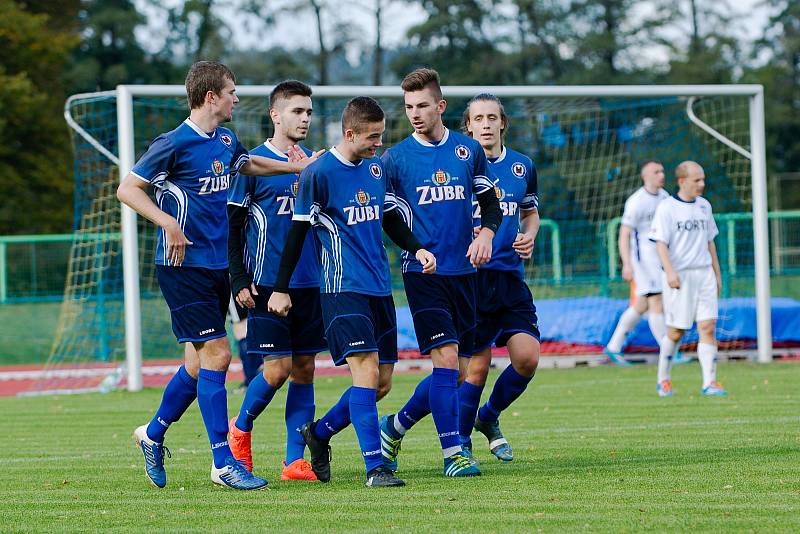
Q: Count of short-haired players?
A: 6